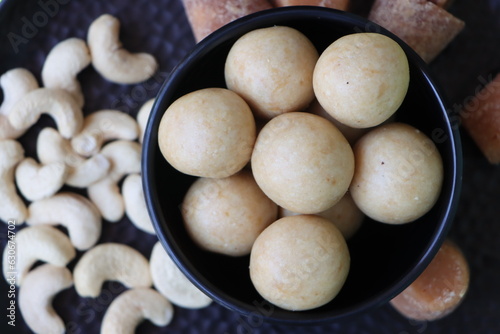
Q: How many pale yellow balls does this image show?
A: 9